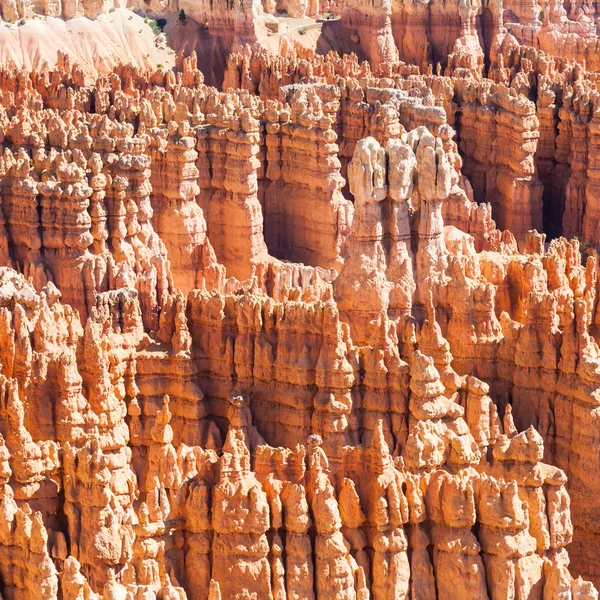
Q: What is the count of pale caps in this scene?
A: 3